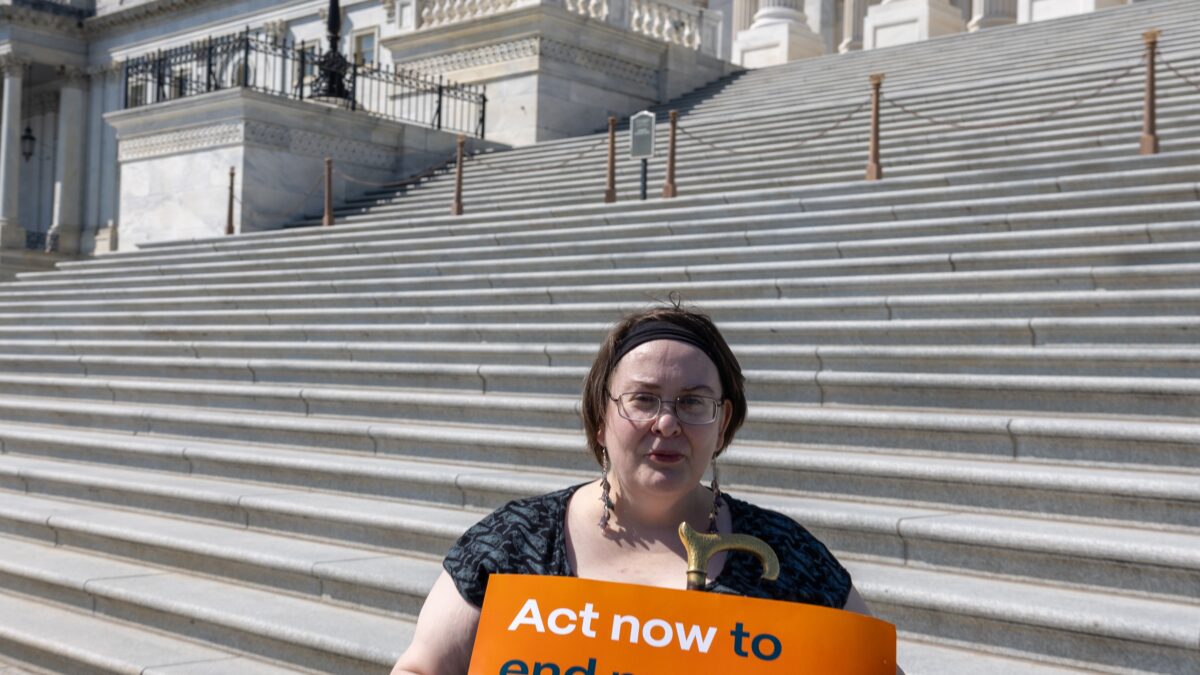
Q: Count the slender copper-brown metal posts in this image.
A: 7